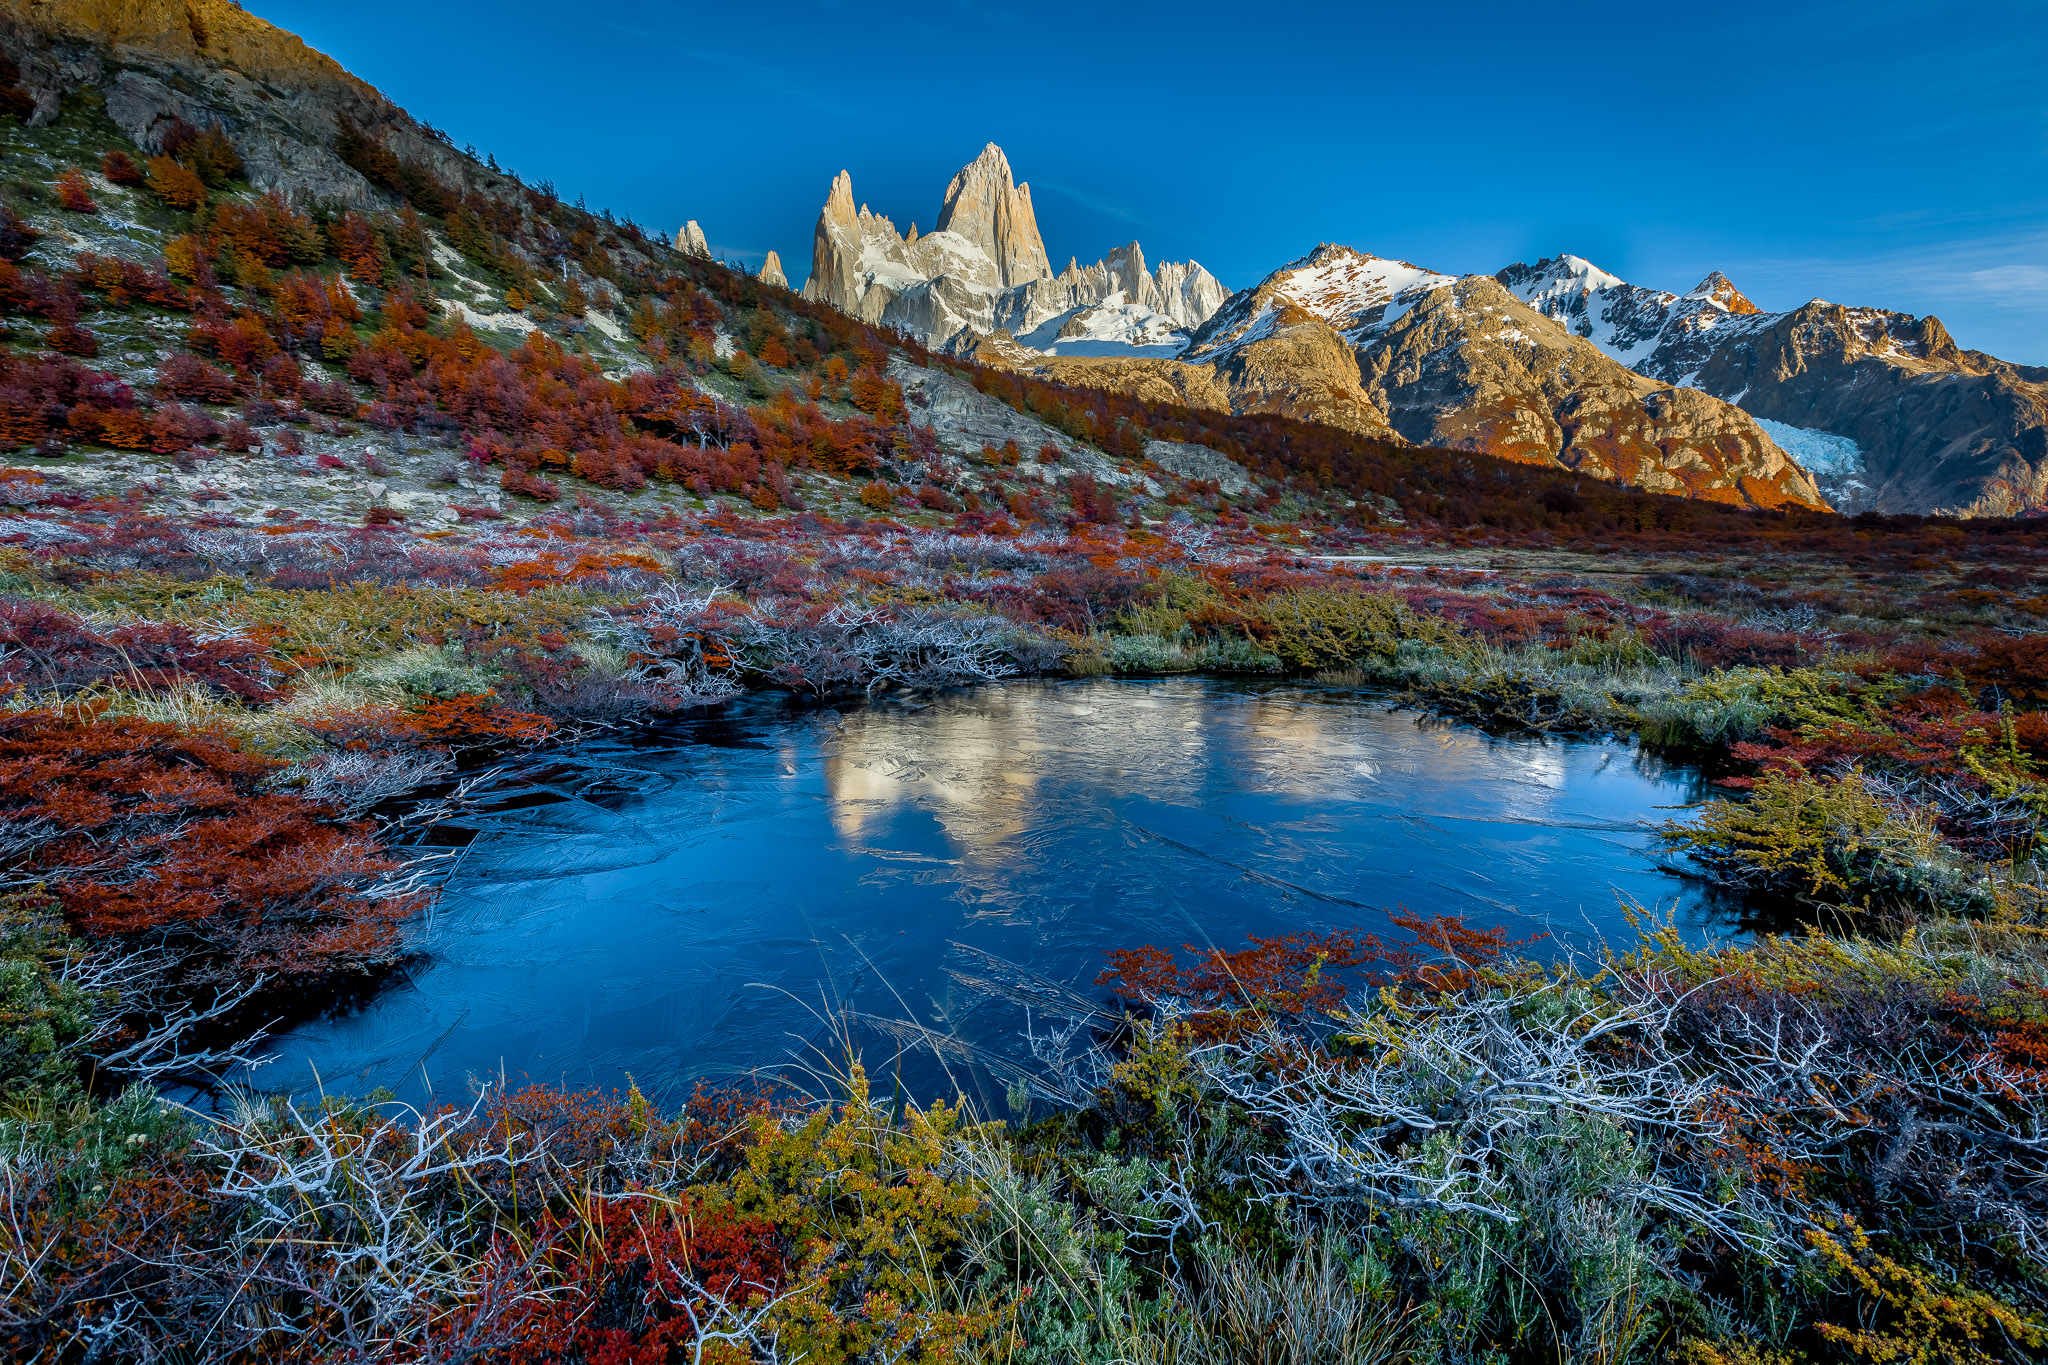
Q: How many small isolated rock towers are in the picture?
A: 2